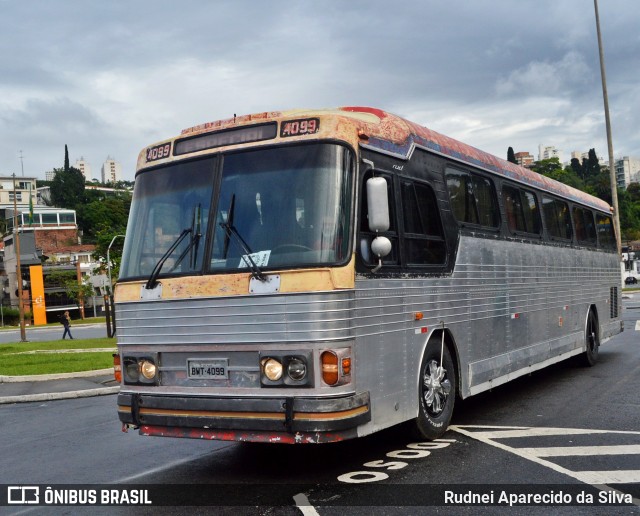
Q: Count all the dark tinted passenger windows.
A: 5